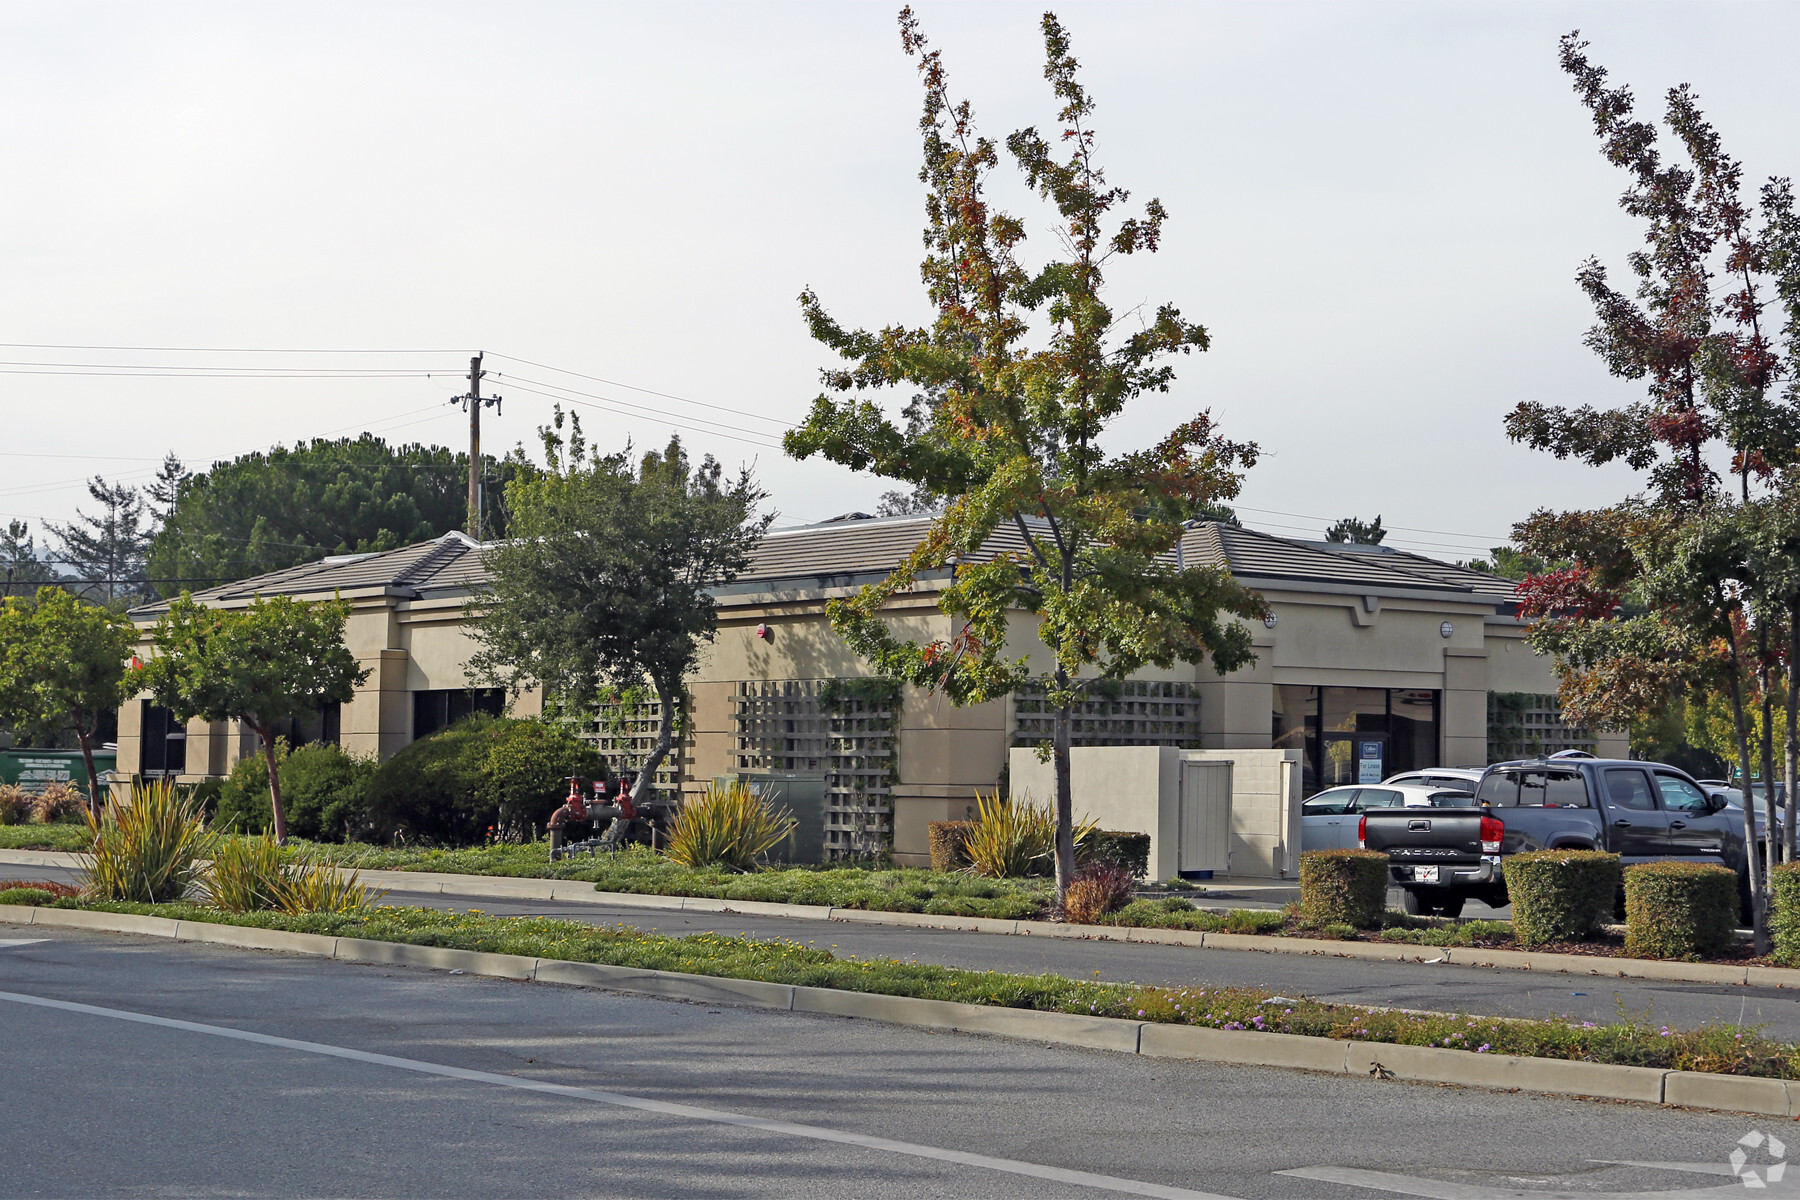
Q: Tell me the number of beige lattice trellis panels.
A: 4